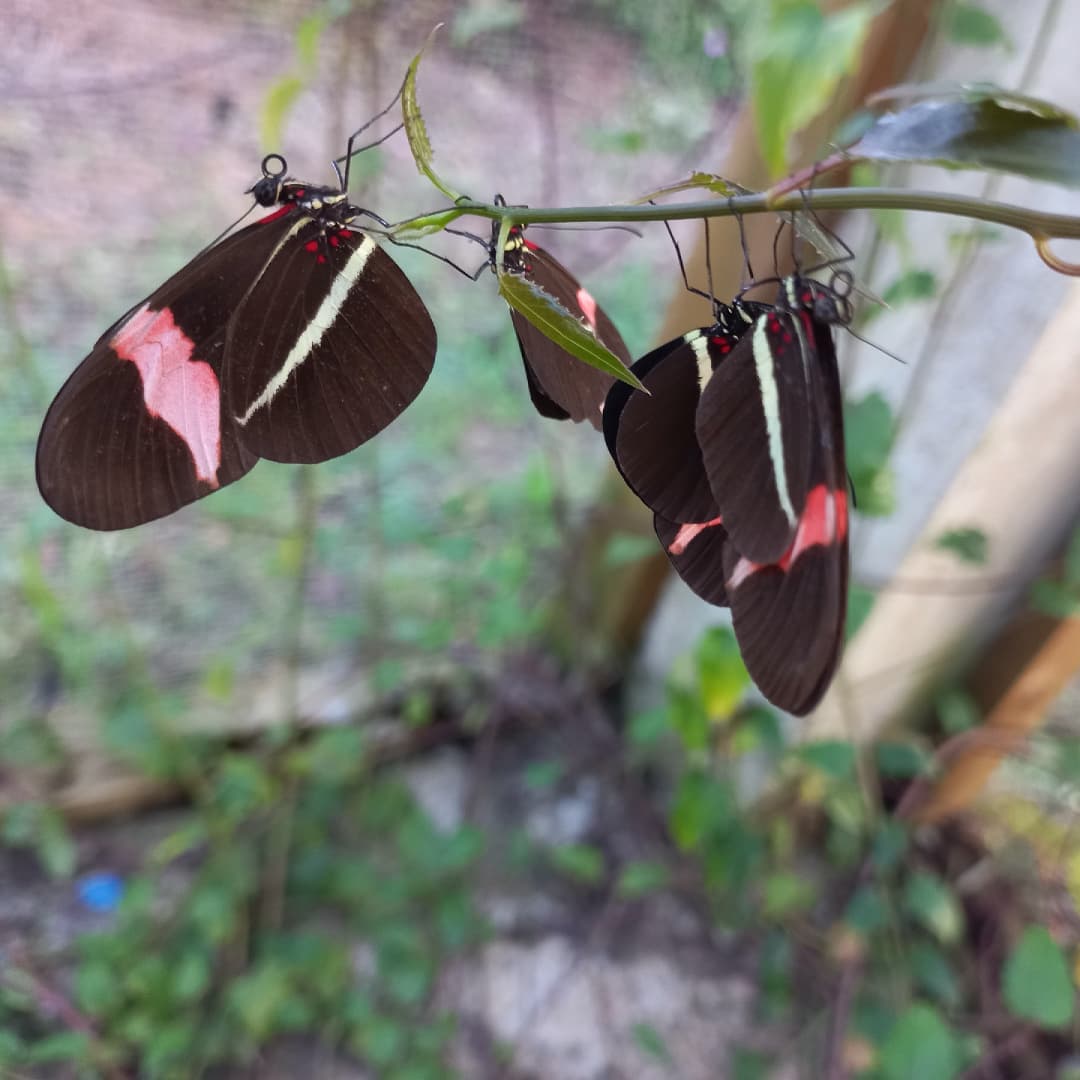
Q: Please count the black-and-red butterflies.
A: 4